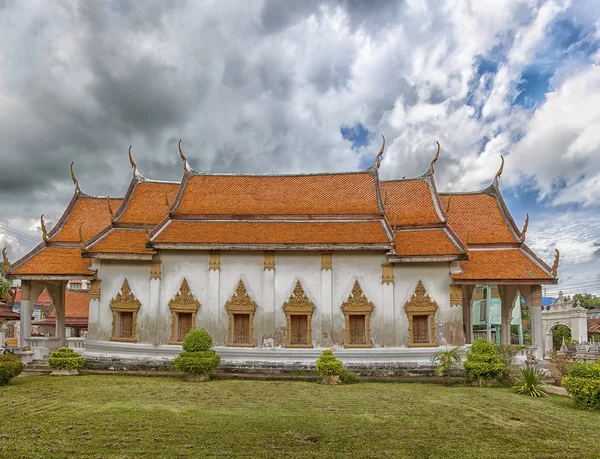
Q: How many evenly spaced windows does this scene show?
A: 6